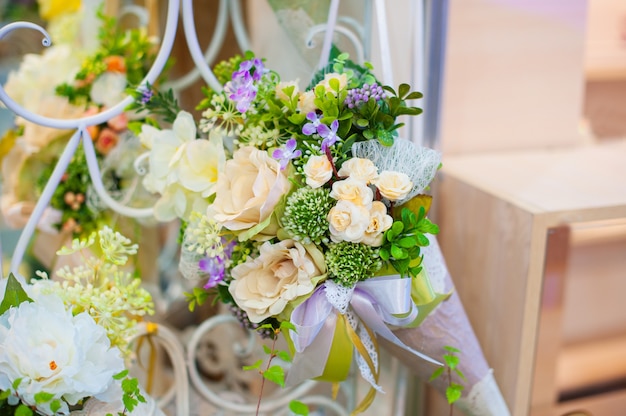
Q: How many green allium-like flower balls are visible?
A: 2